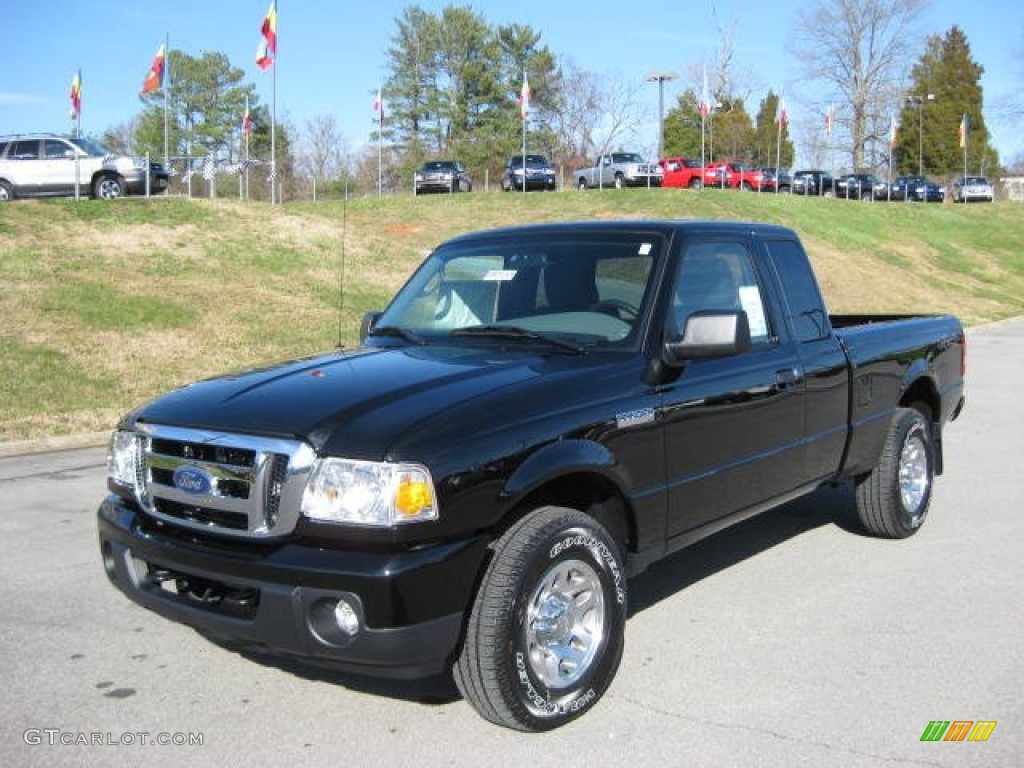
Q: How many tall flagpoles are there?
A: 11